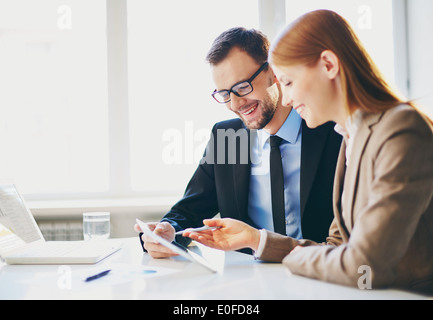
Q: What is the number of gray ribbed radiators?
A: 1